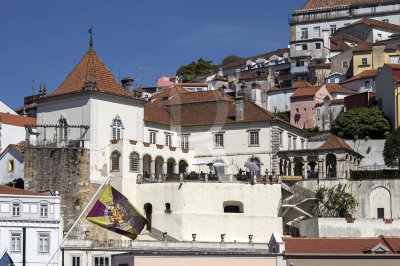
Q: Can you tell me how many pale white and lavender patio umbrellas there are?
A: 3